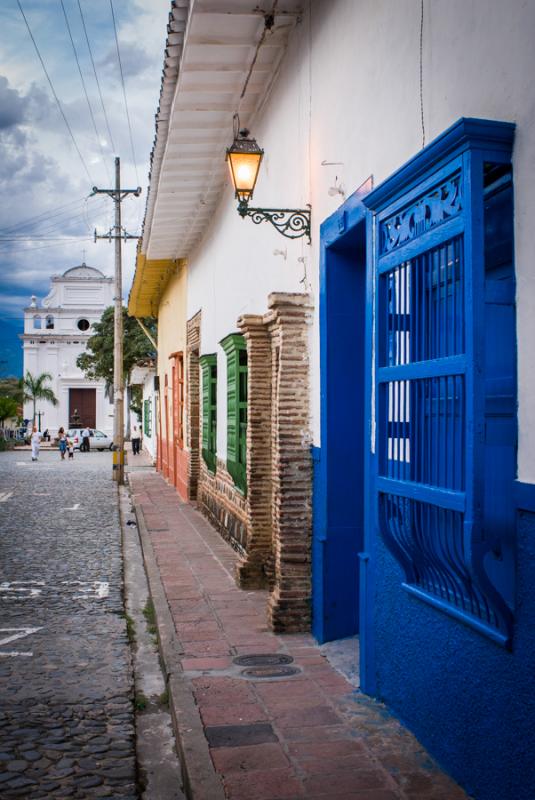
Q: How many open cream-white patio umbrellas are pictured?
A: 0